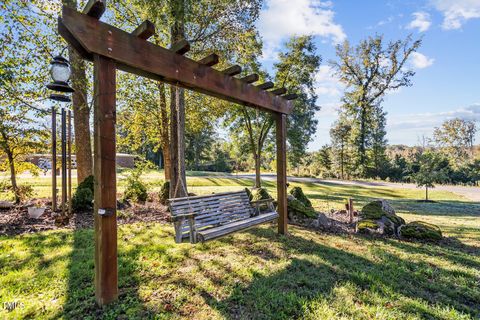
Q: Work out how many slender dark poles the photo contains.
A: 3